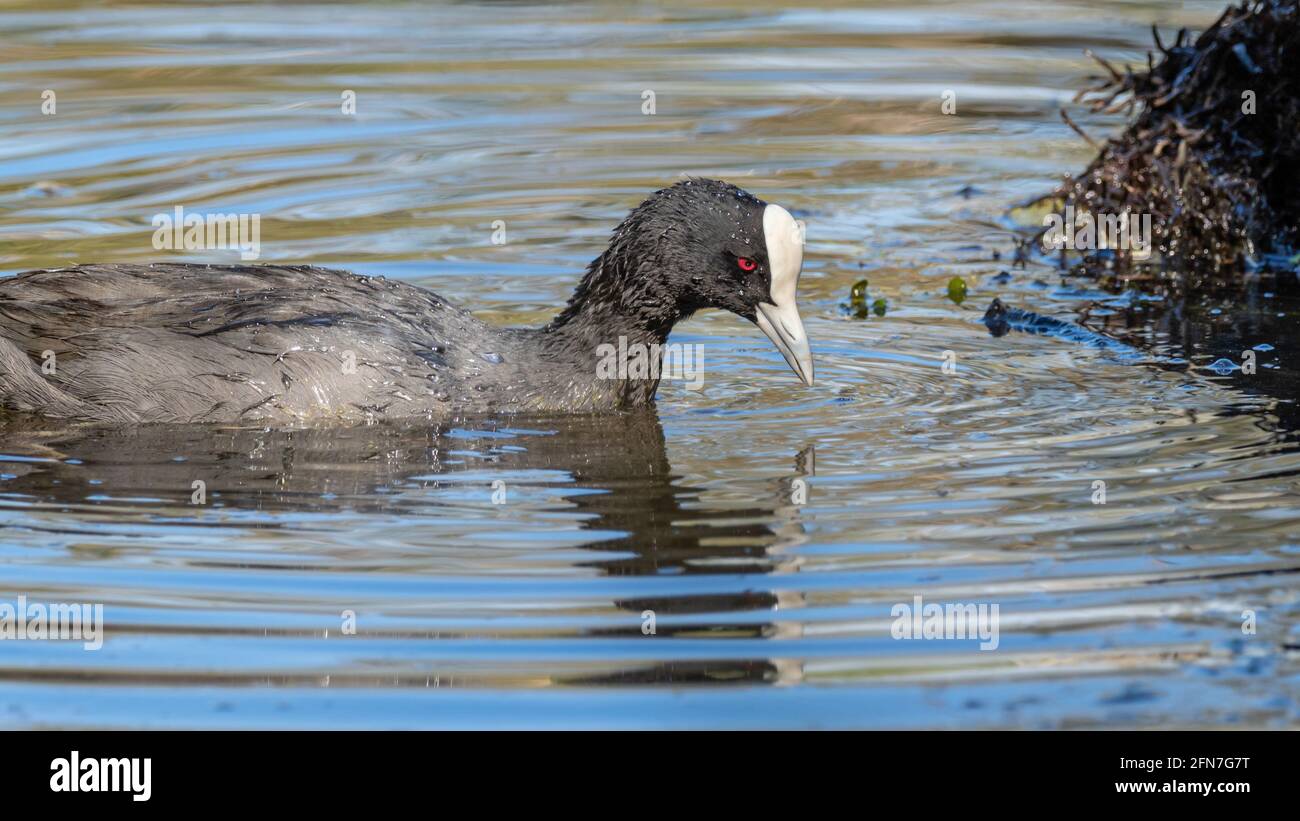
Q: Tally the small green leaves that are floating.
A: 3